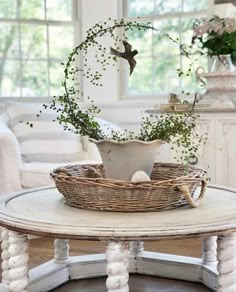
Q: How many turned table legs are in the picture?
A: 7